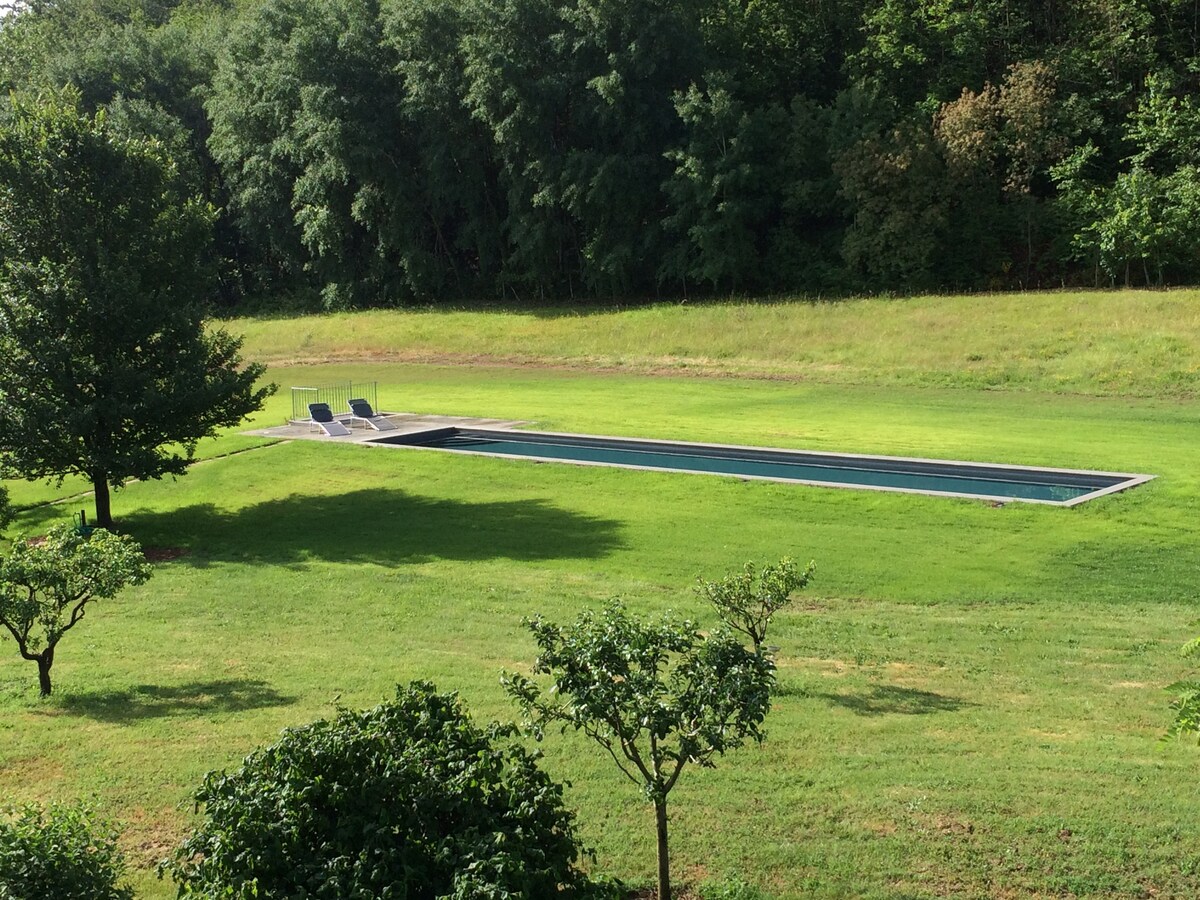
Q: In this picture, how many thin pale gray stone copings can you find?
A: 1